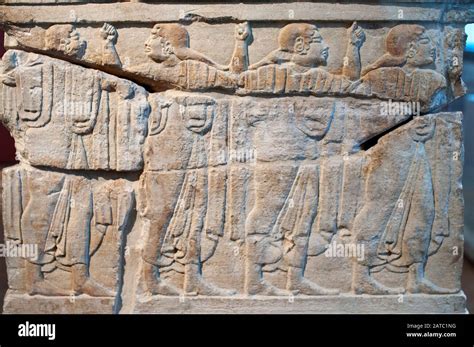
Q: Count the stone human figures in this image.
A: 4